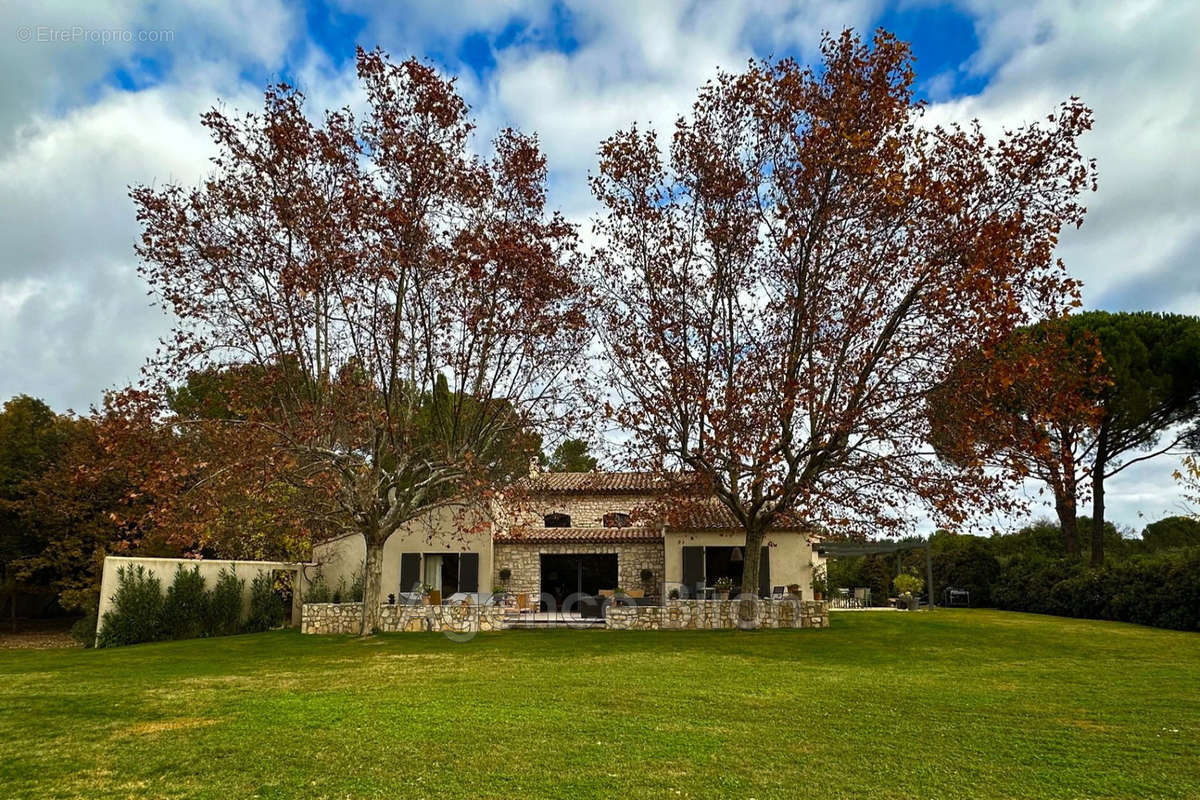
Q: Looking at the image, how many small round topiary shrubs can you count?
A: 2